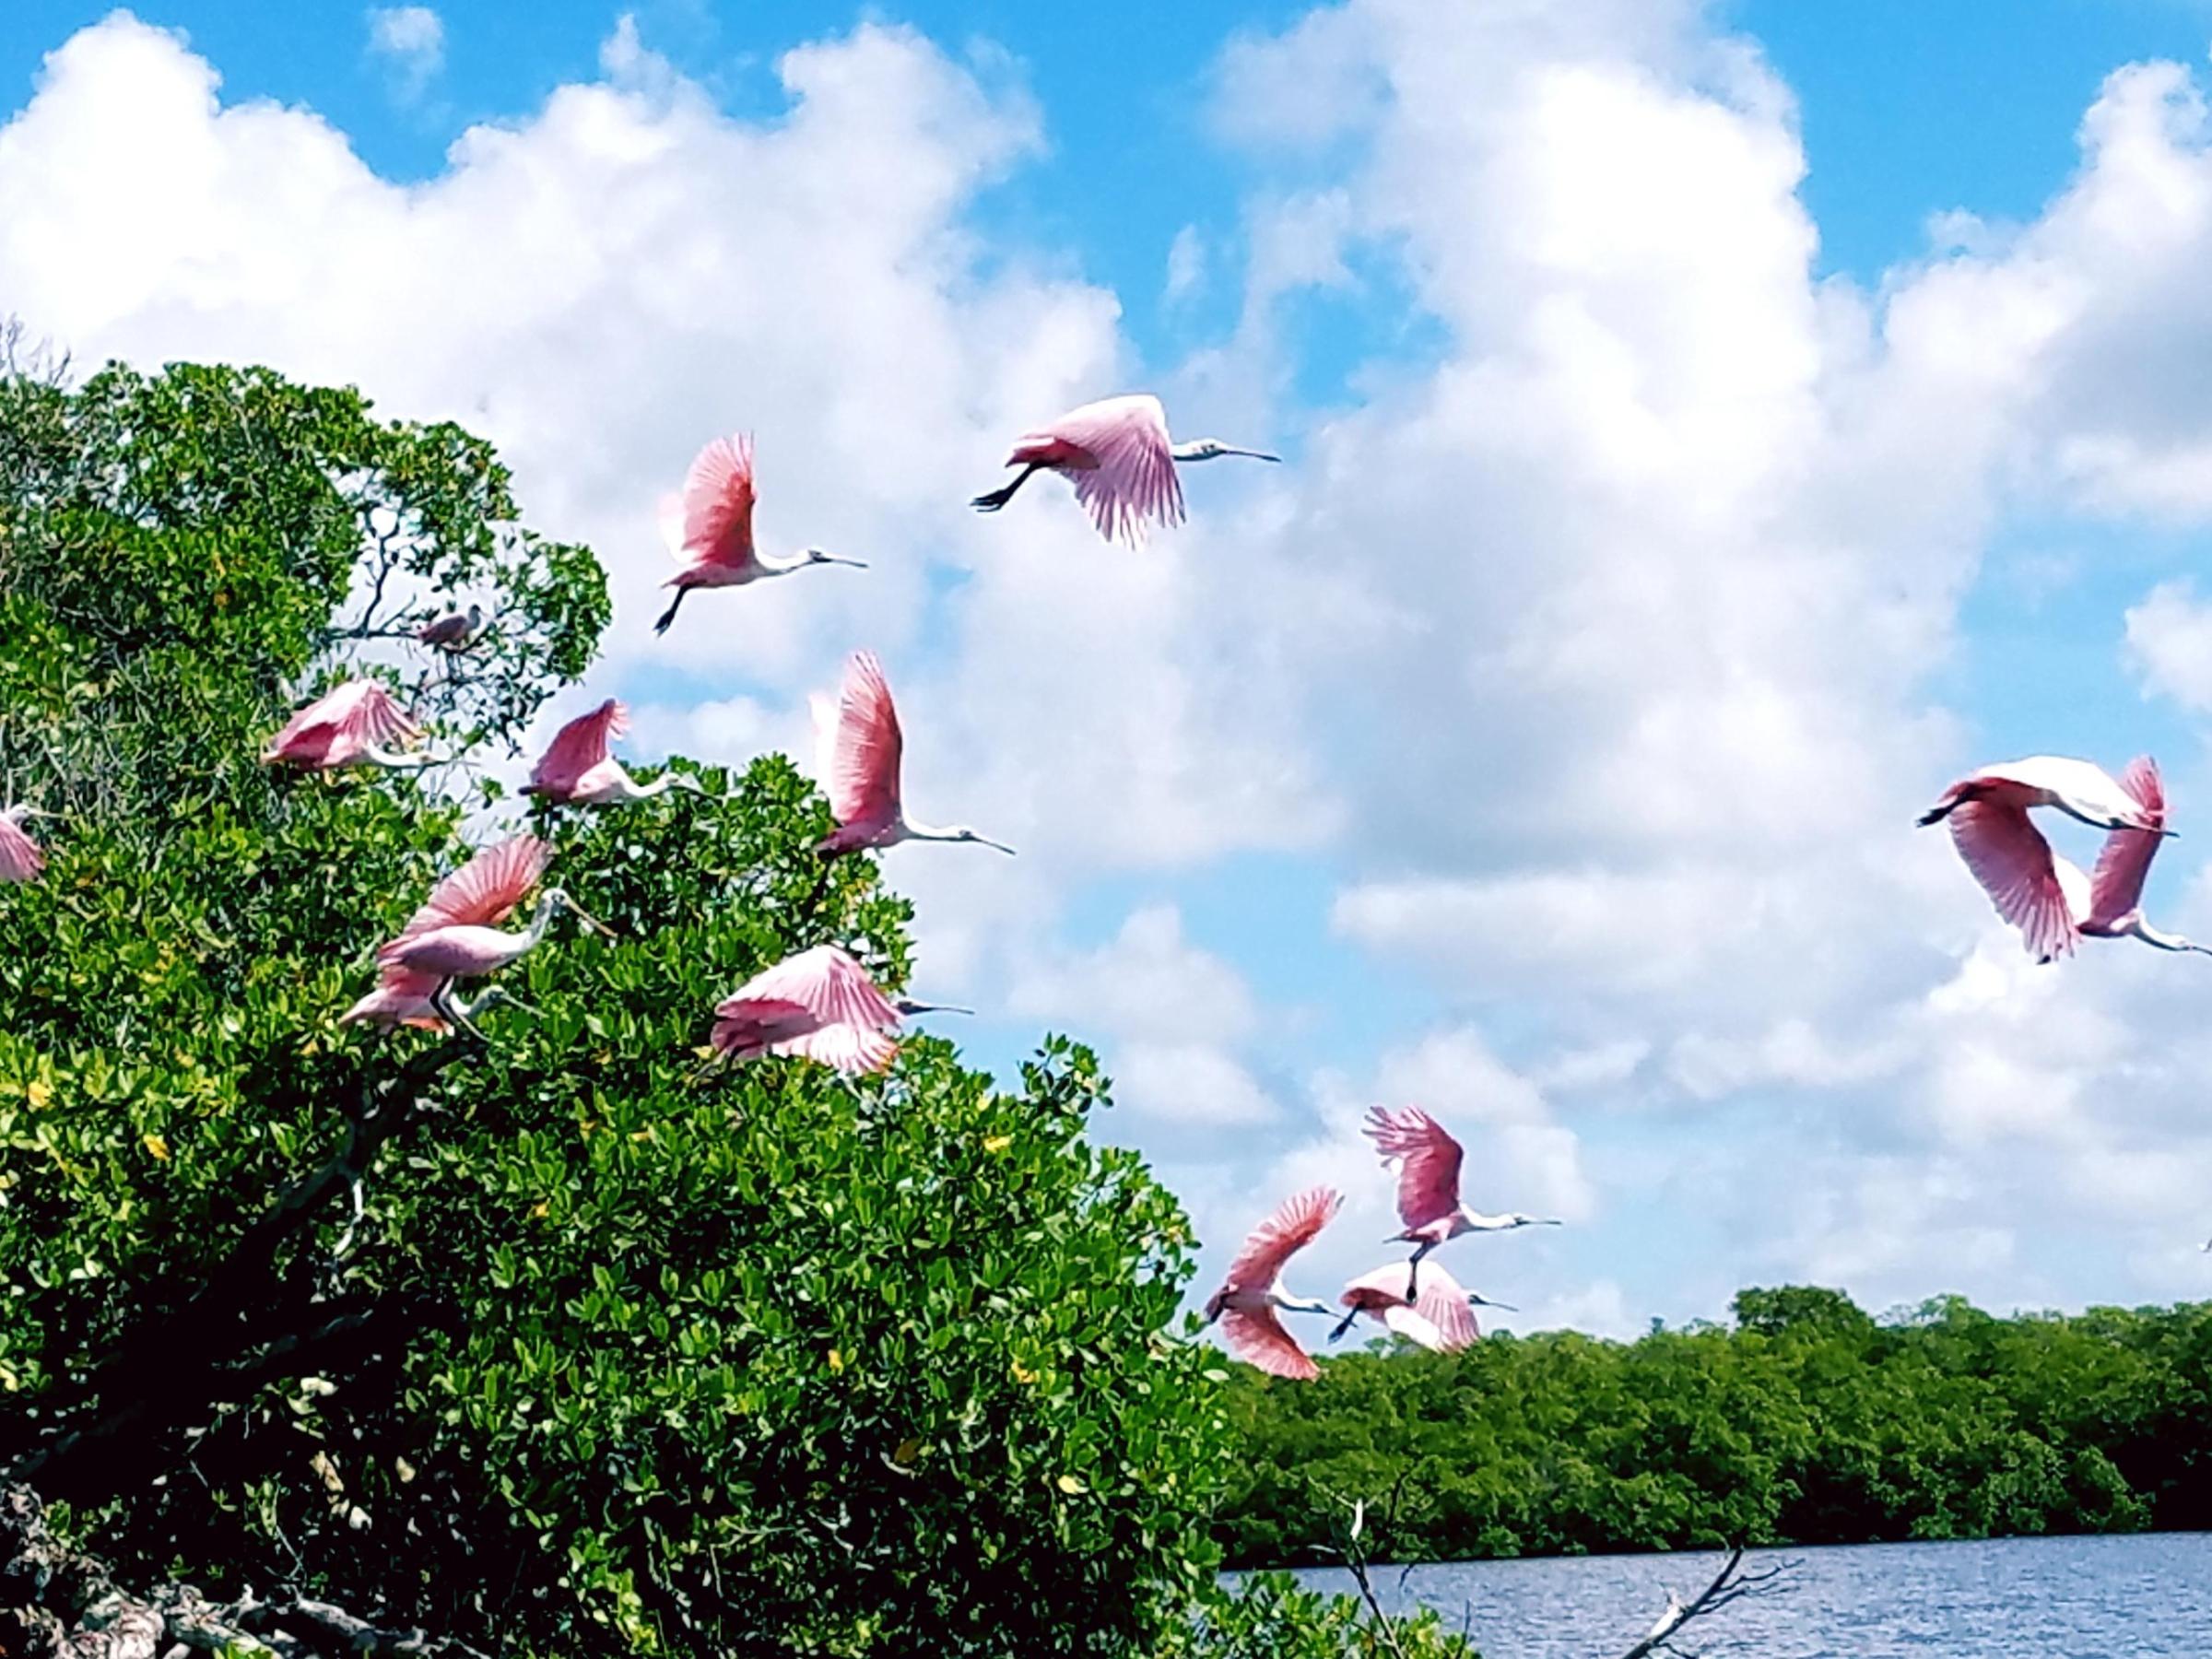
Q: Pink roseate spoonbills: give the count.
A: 15